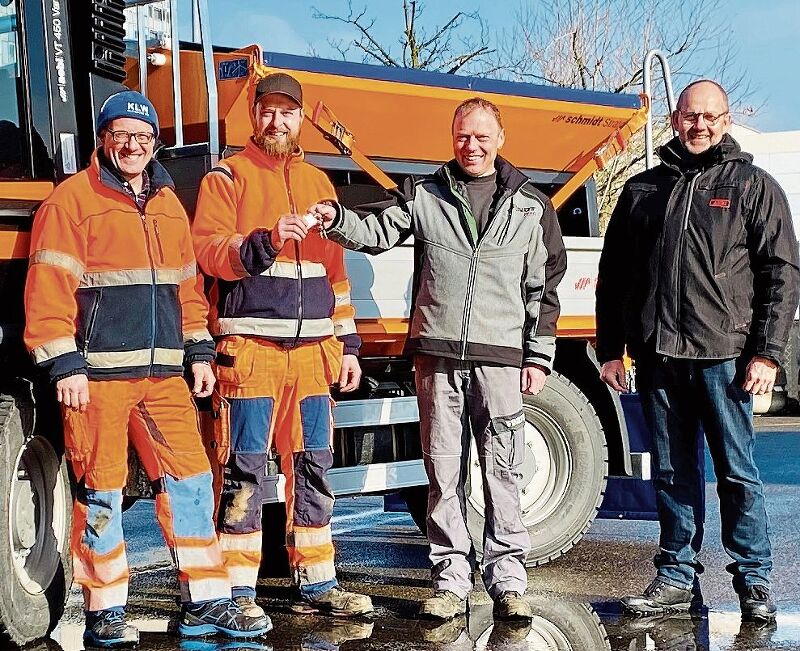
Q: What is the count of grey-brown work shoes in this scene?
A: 4